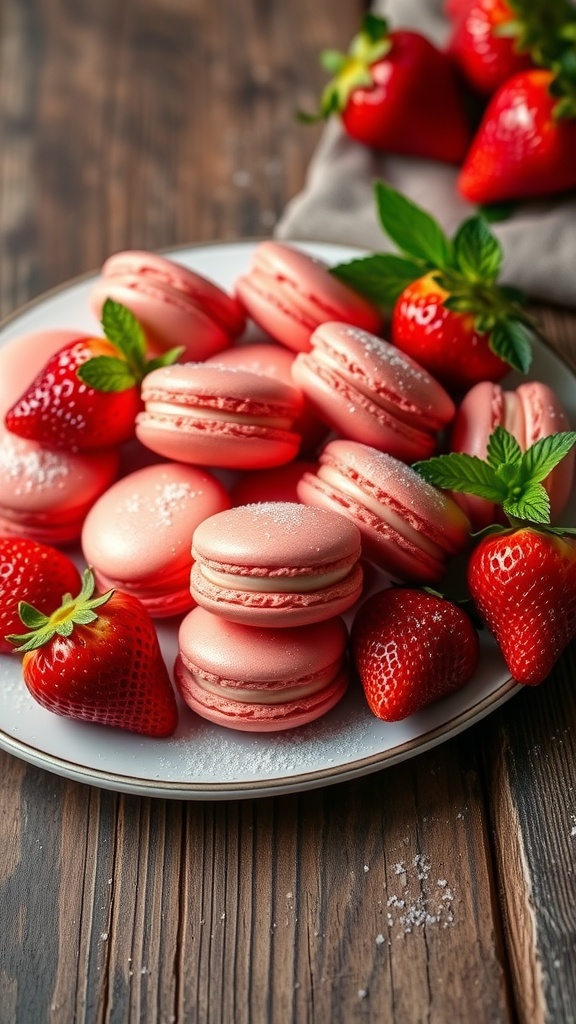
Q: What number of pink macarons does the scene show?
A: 13